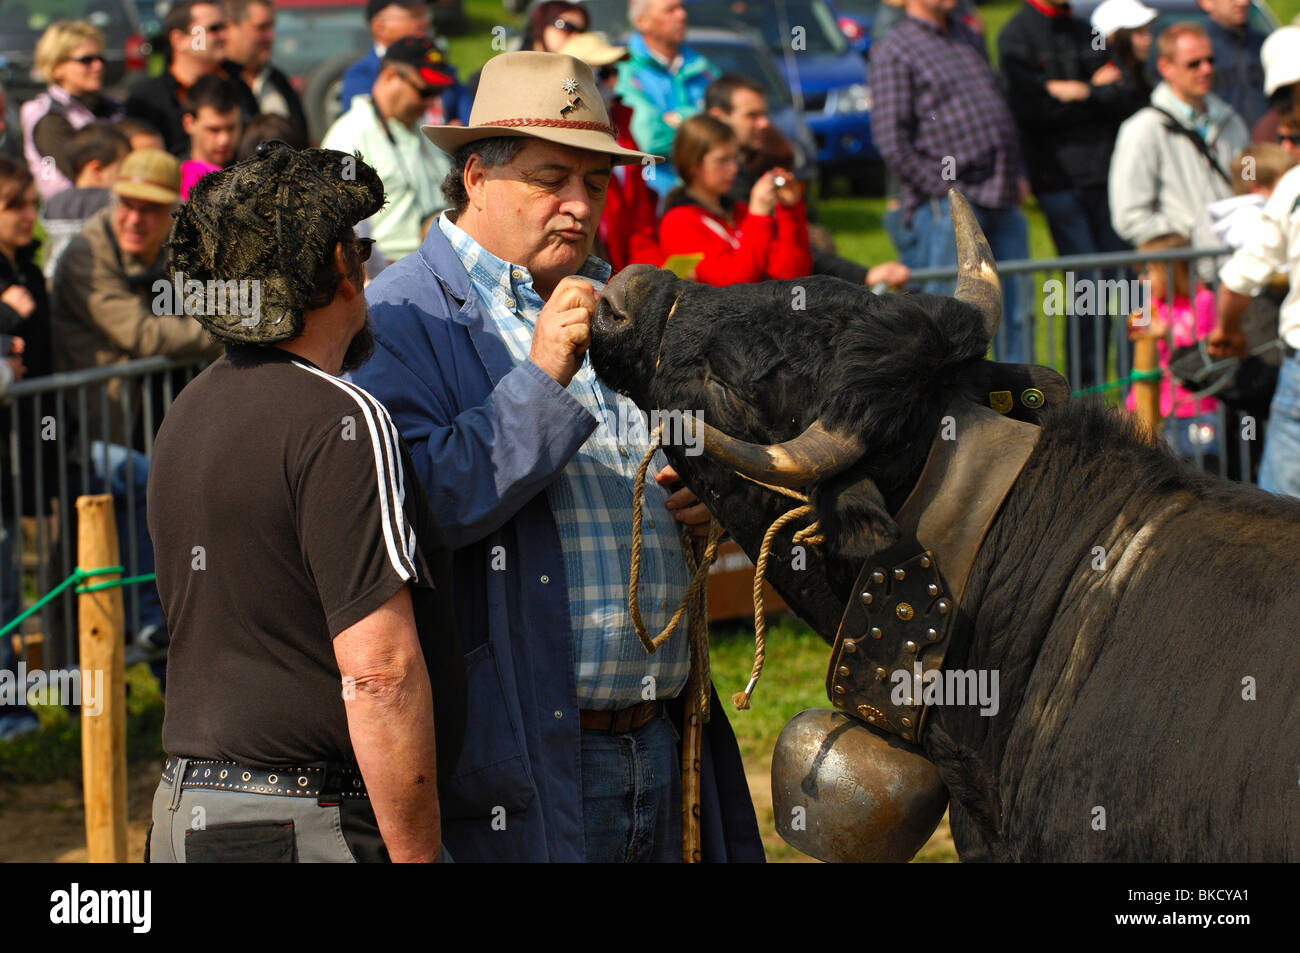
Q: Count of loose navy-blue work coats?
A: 1